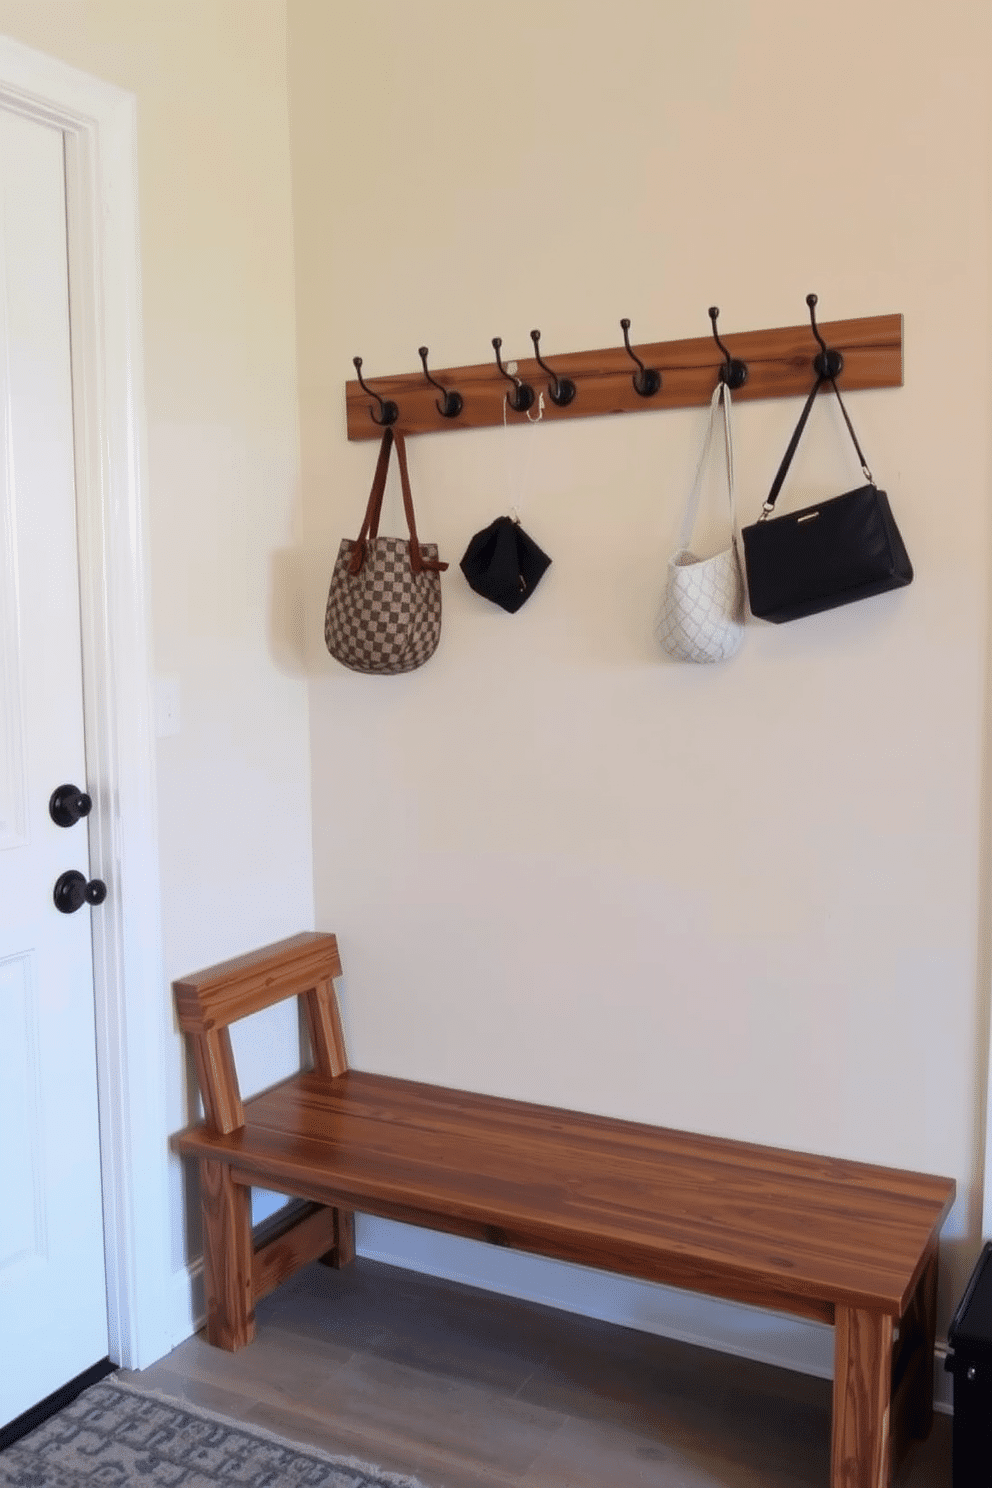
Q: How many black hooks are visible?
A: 7